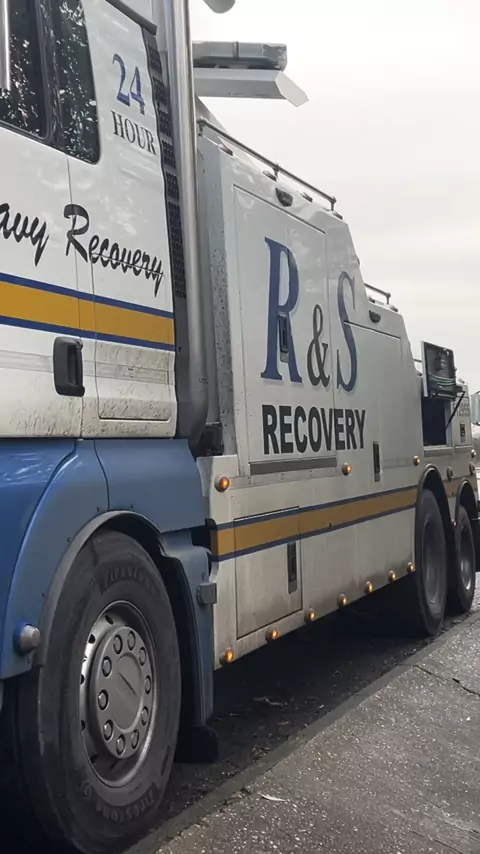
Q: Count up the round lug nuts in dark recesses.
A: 10